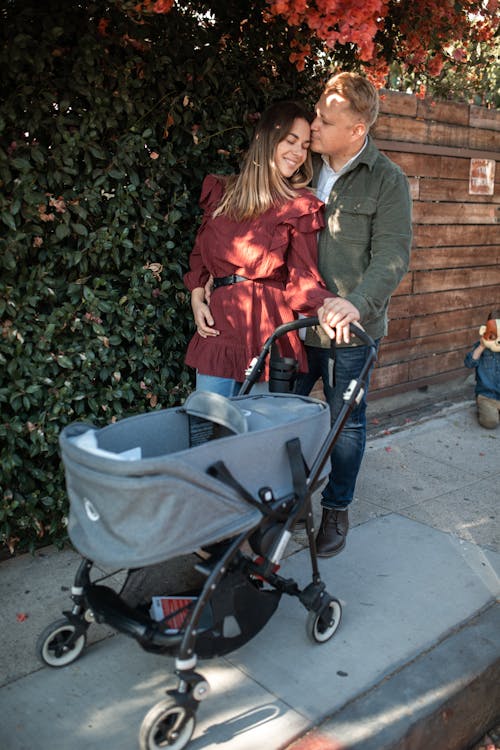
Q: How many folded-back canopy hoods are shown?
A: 1